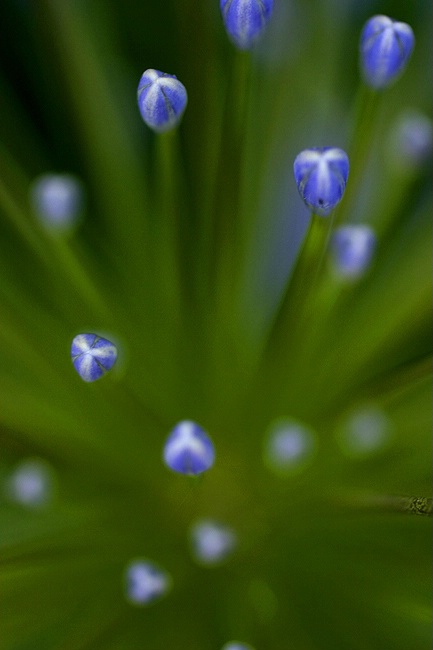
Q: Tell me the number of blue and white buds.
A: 15